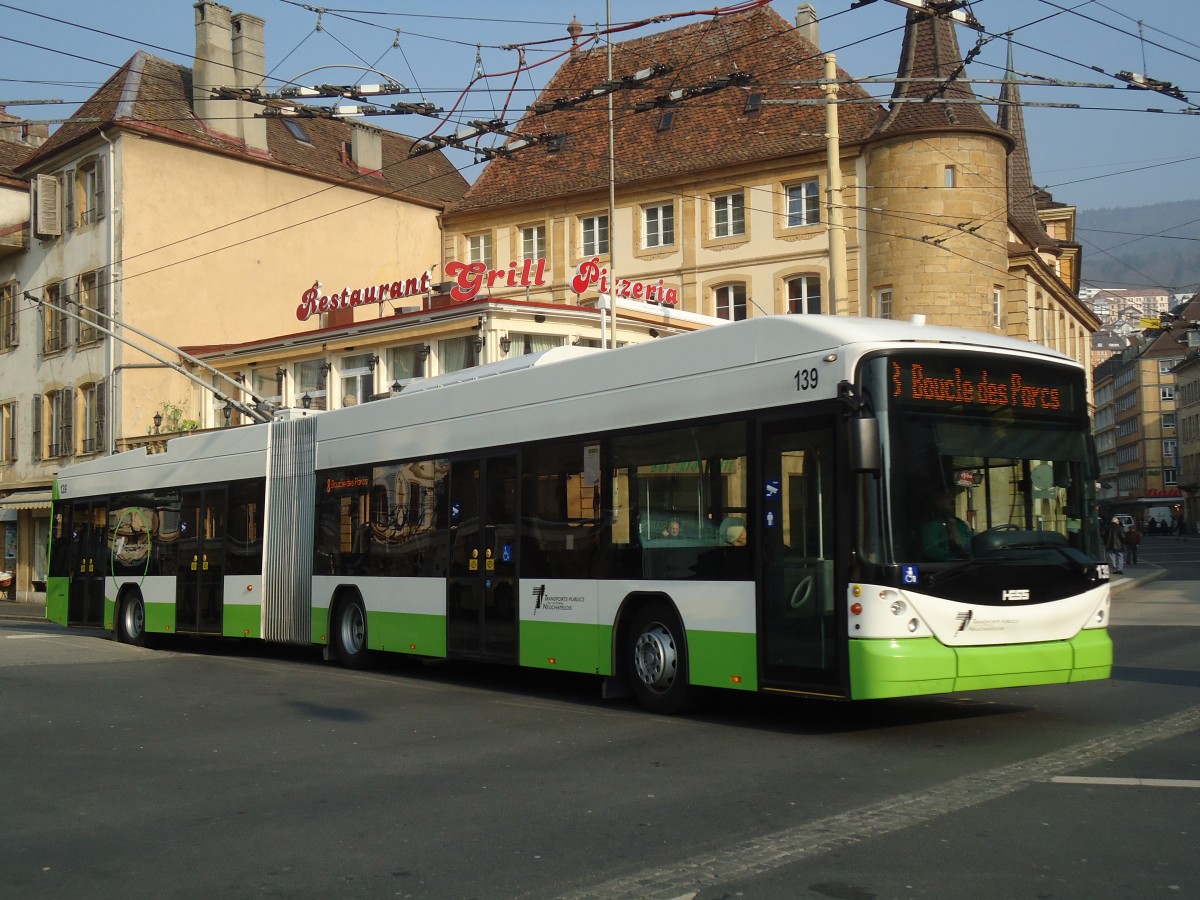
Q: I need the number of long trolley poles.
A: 2